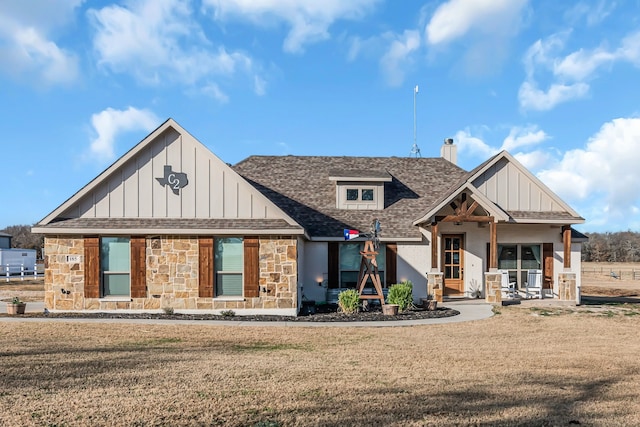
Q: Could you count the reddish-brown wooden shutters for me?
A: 8